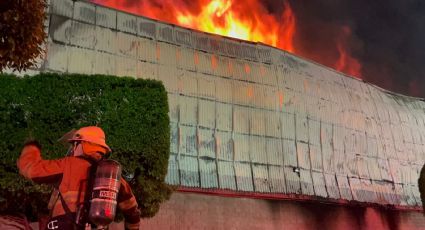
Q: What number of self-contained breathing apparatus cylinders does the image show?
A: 1